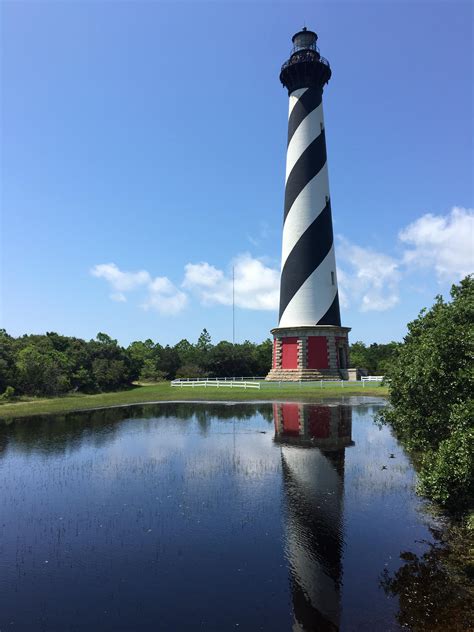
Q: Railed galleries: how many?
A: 2